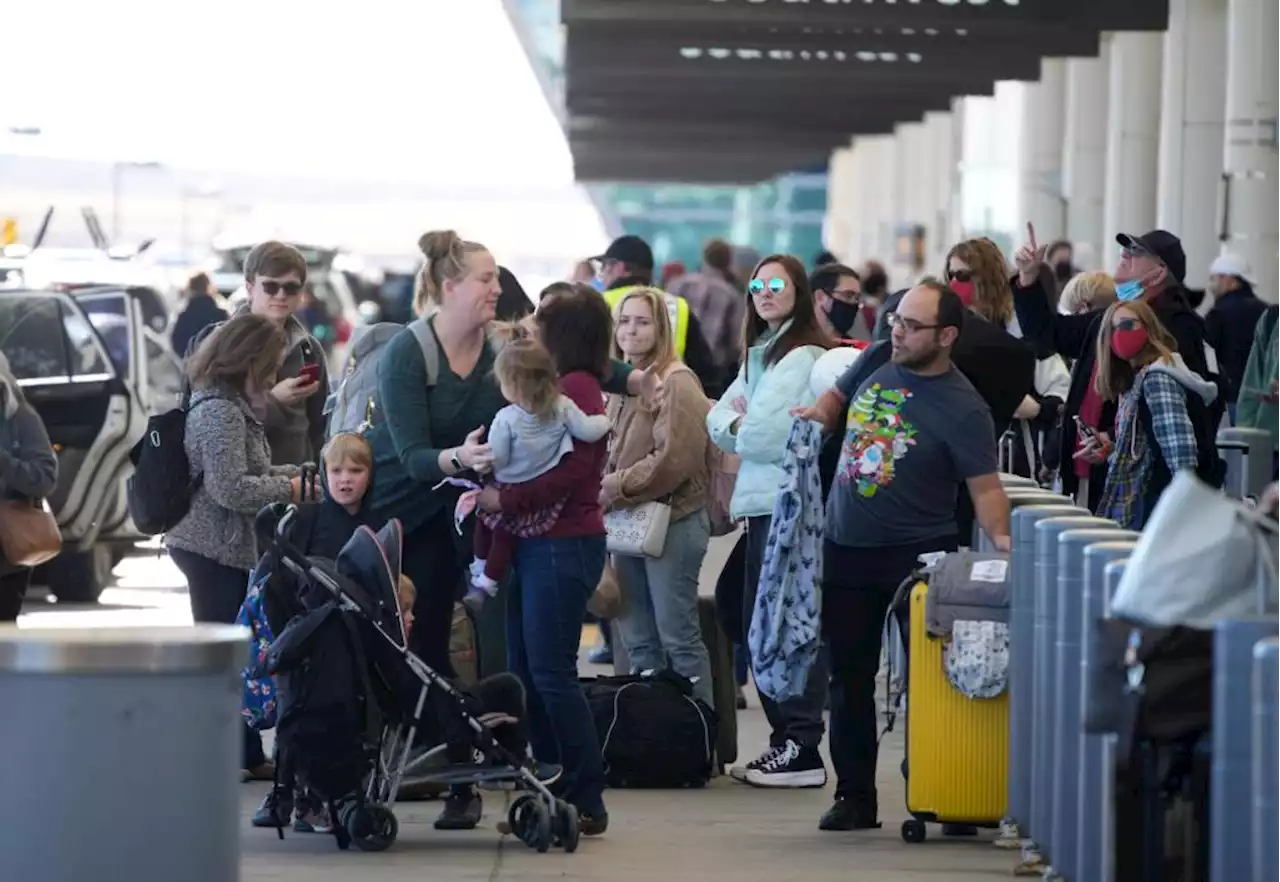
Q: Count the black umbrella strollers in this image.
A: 1